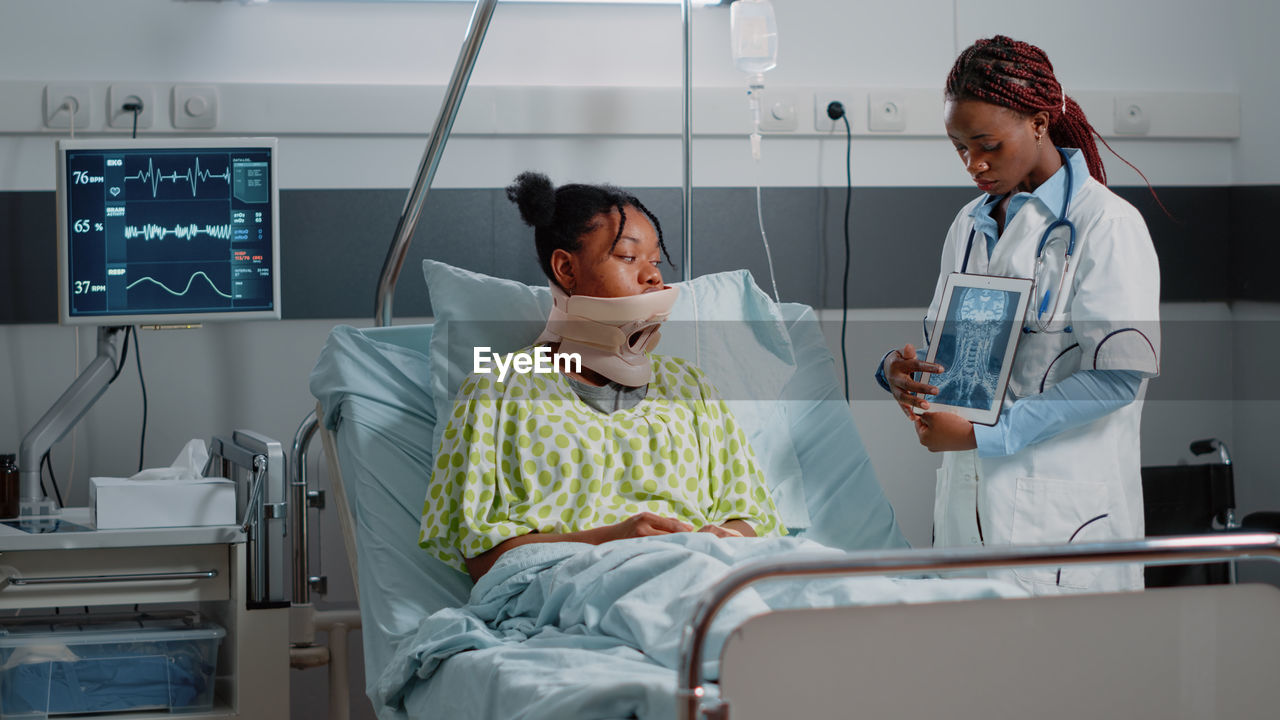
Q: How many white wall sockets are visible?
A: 7